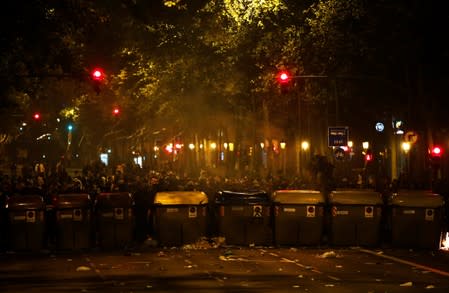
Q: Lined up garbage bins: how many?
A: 8